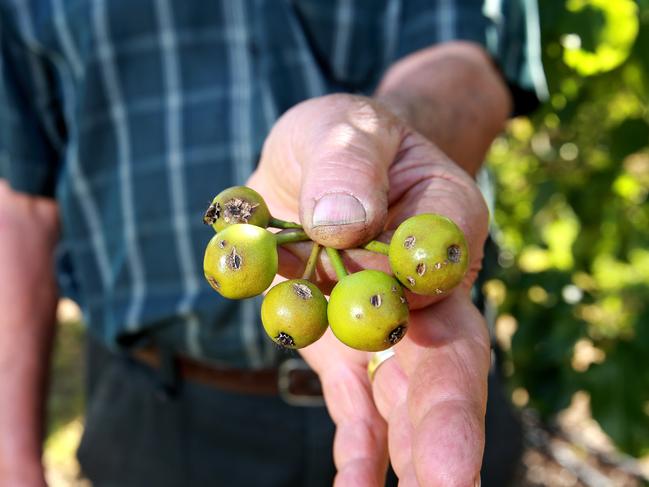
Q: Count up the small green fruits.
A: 5